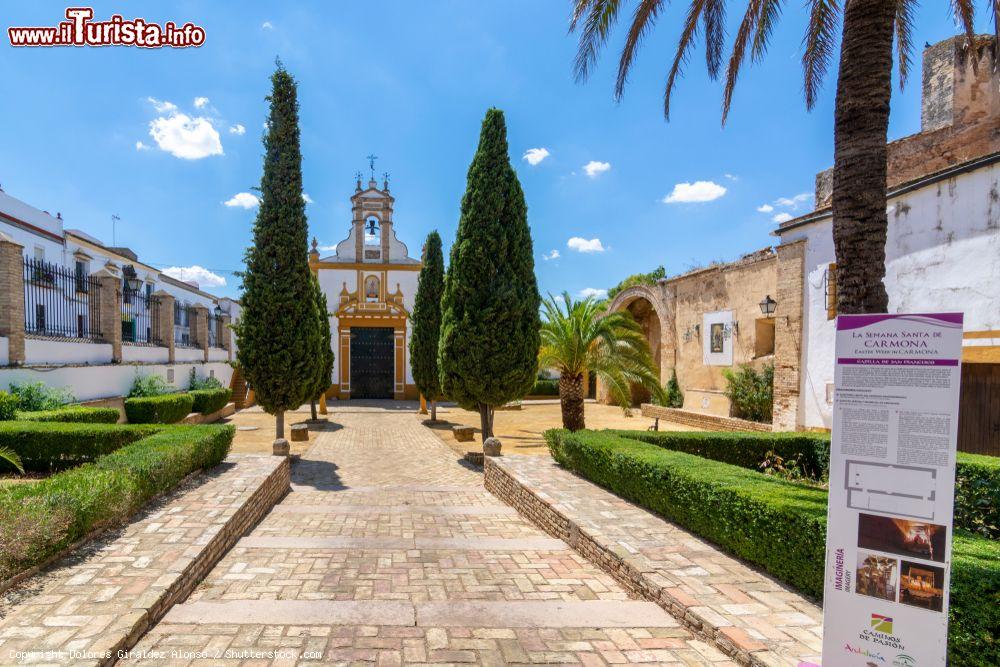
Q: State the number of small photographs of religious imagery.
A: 3